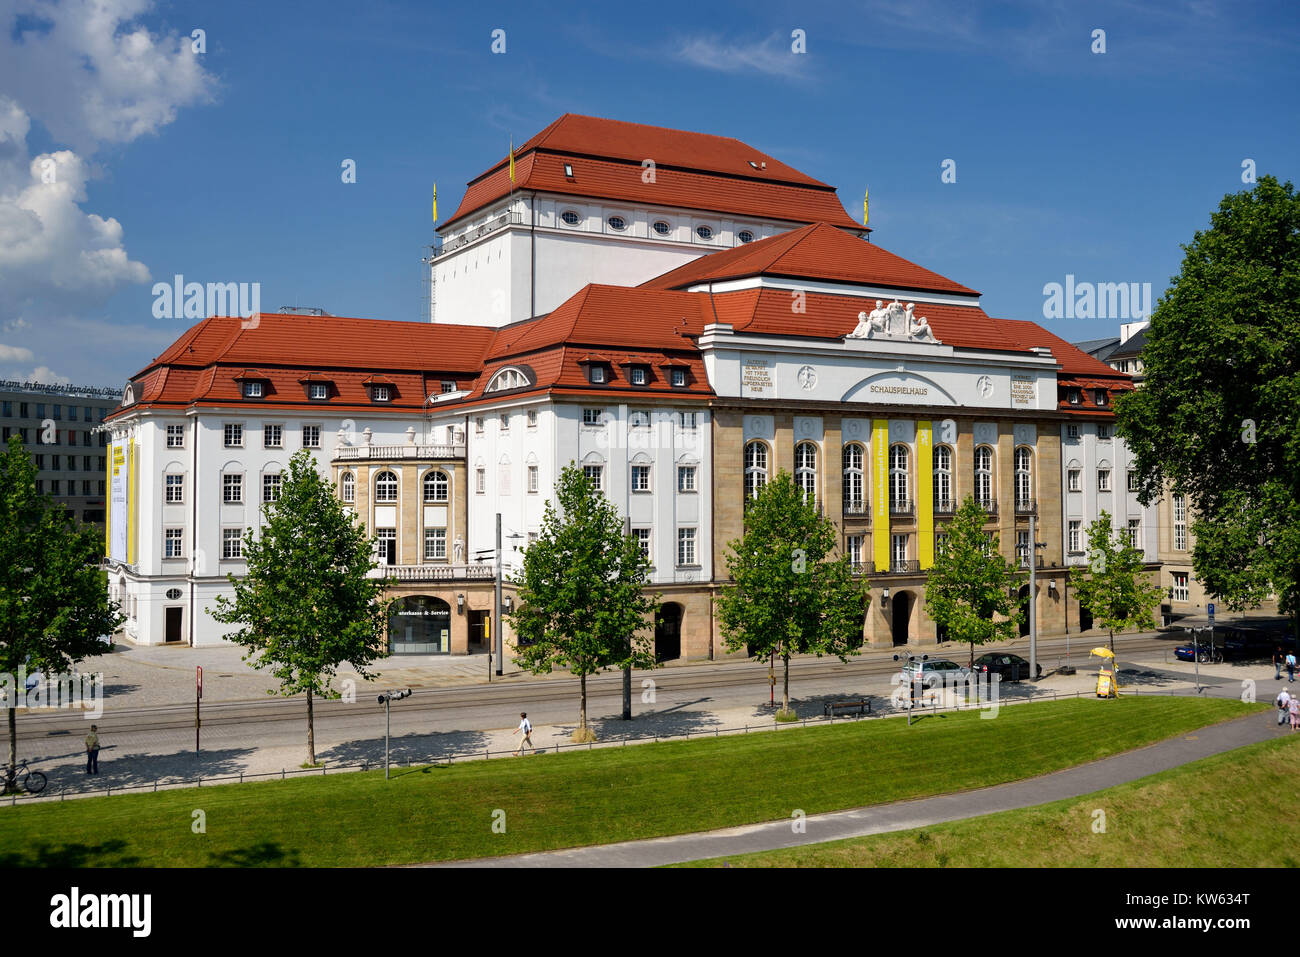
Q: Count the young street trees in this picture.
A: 6